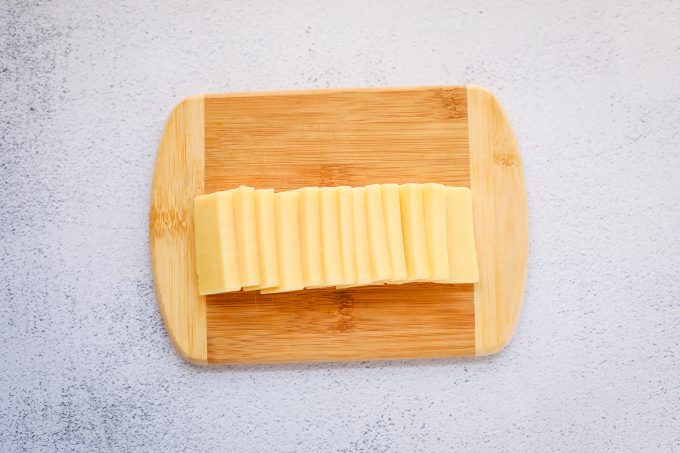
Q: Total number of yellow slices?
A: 13